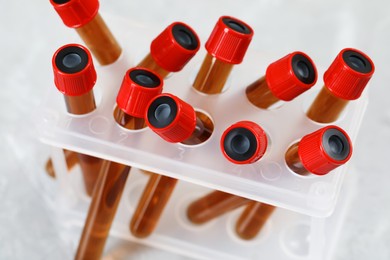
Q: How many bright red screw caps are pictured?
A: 10